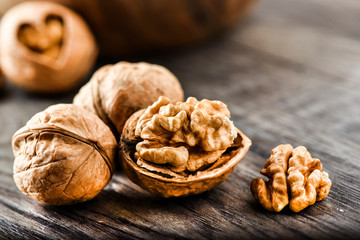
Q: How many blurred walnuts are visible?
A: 1